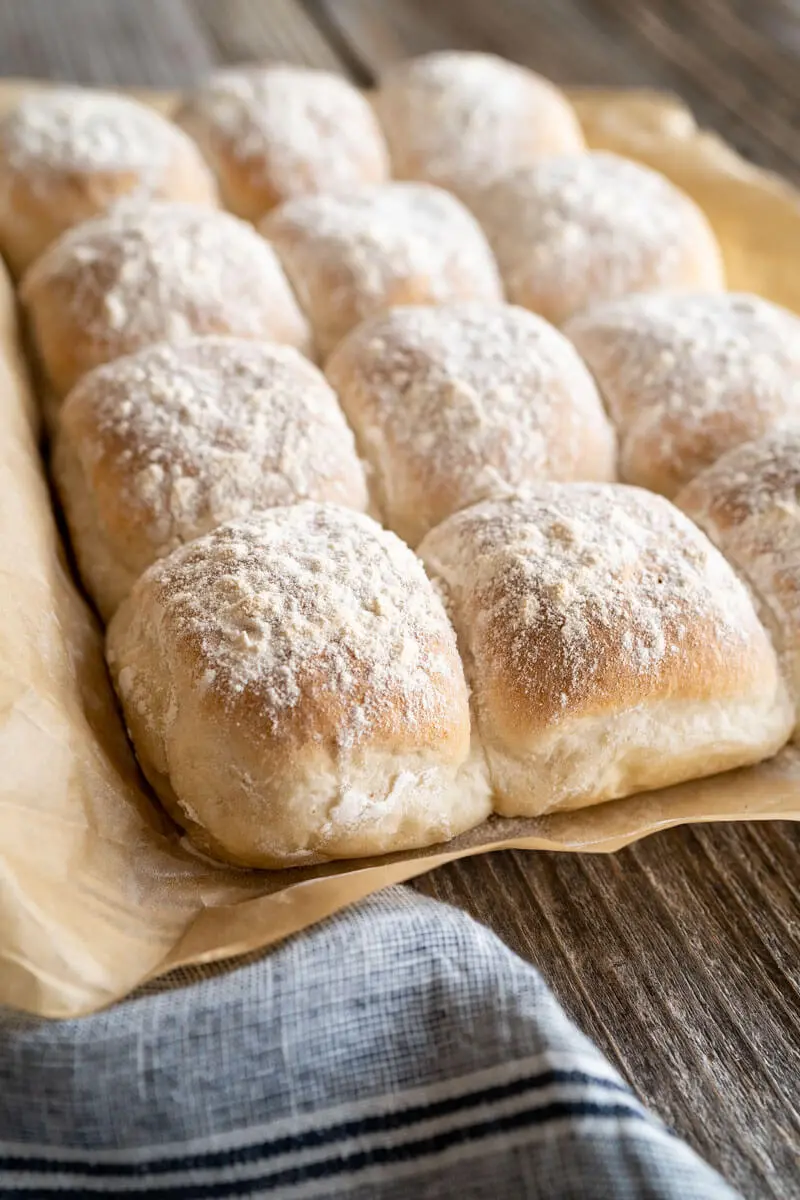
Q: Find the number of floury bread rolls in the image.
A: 12